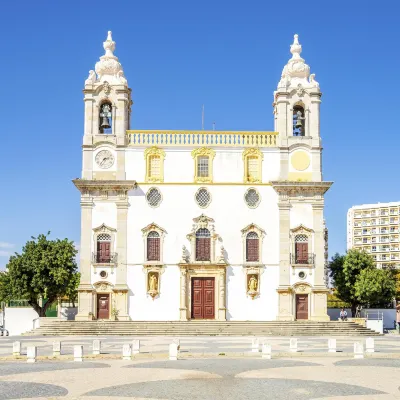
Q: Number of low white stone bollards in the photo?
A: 15